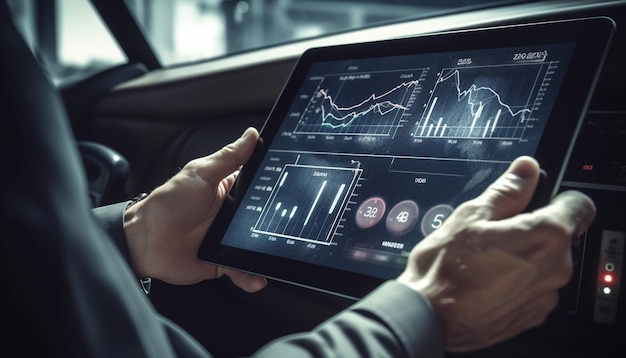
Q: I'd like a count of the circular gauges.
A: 3